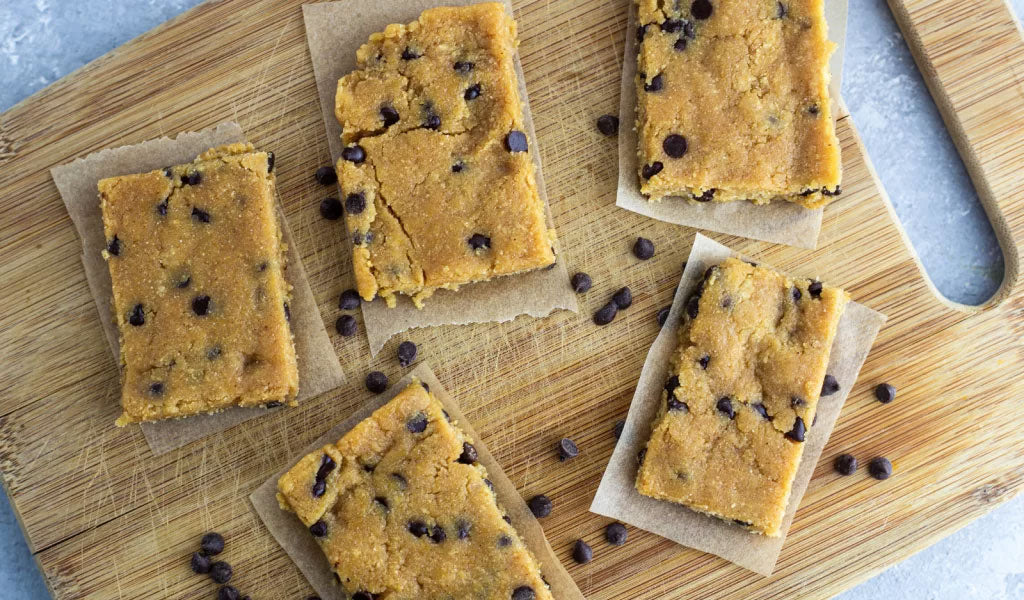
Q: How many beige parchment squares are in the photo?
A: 5